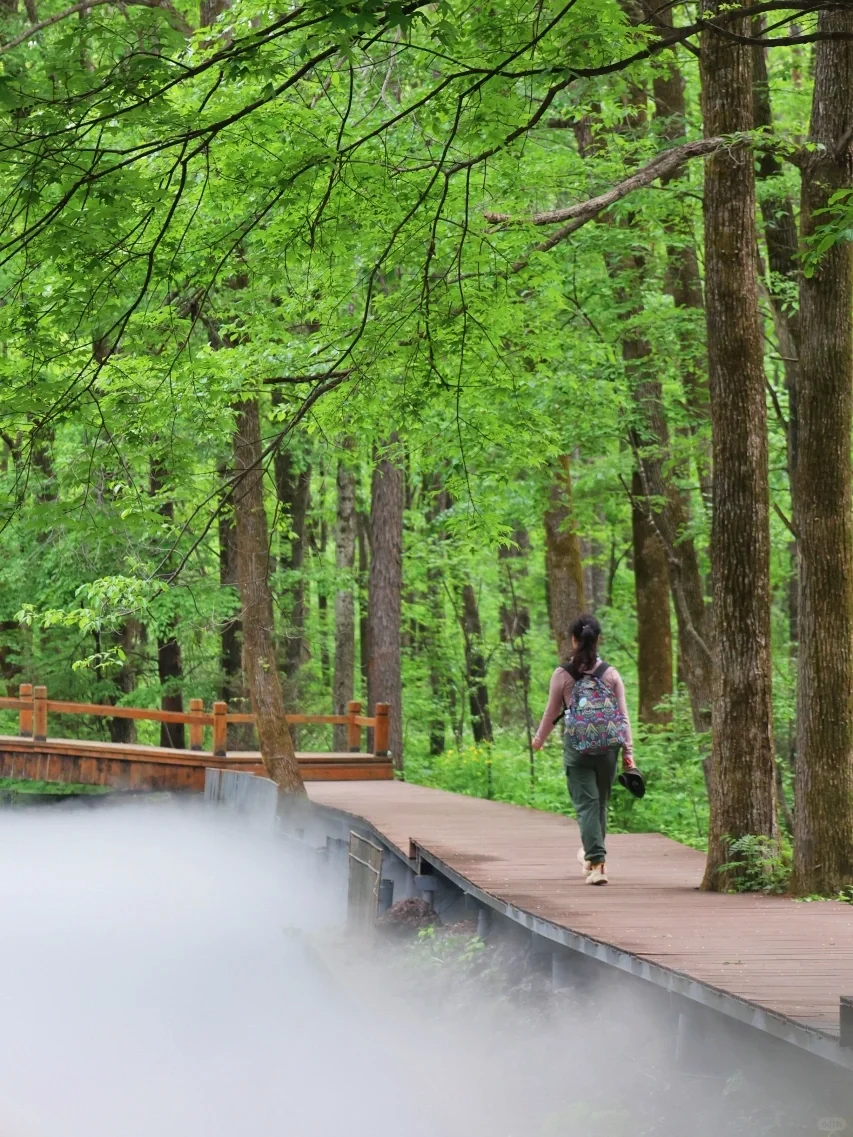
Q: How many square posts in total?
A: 6